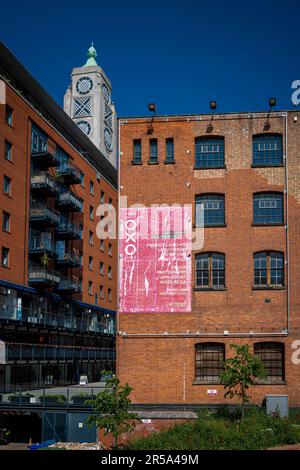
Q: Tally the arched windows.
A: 8